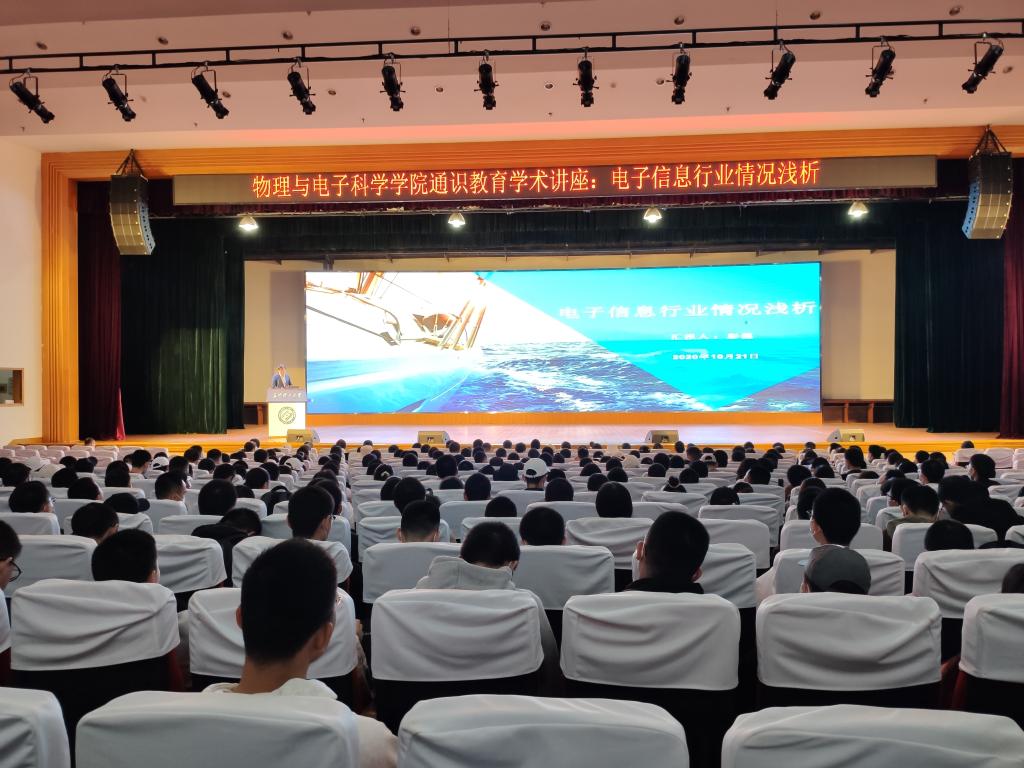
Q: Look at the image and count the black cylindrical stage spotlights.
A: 11